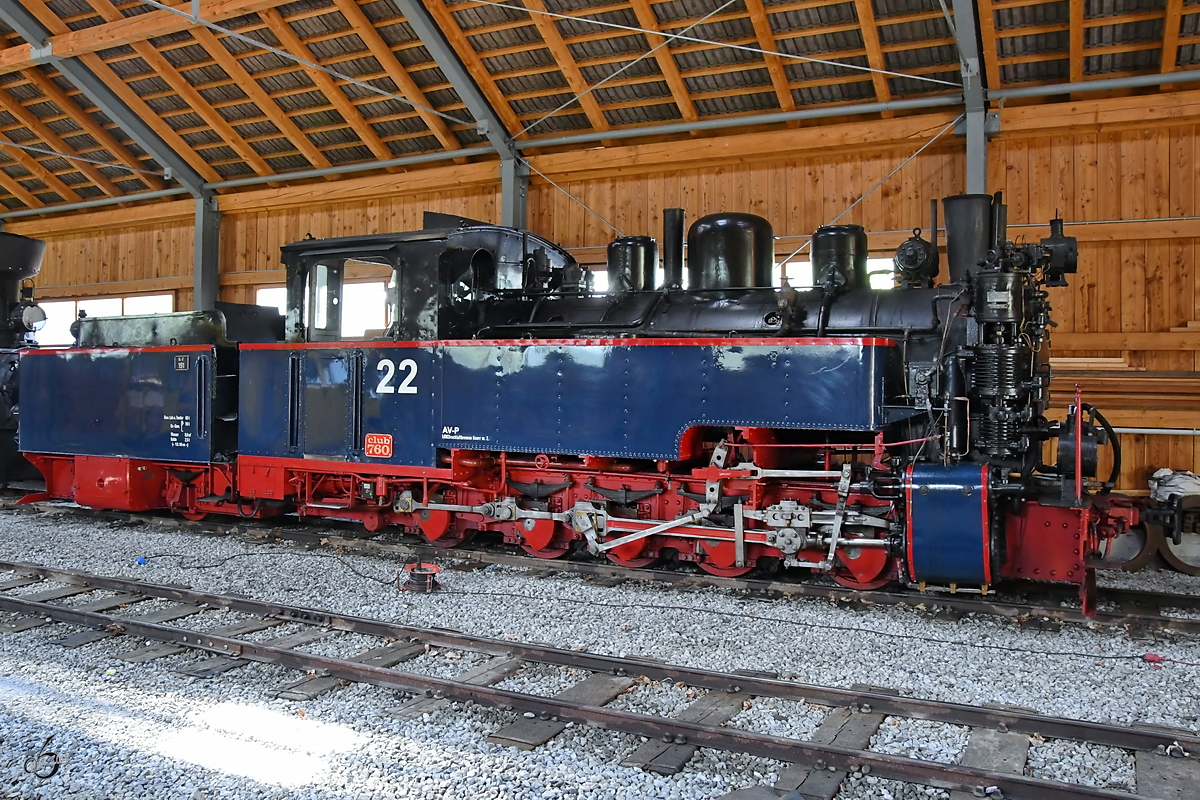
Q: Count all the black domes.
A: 3